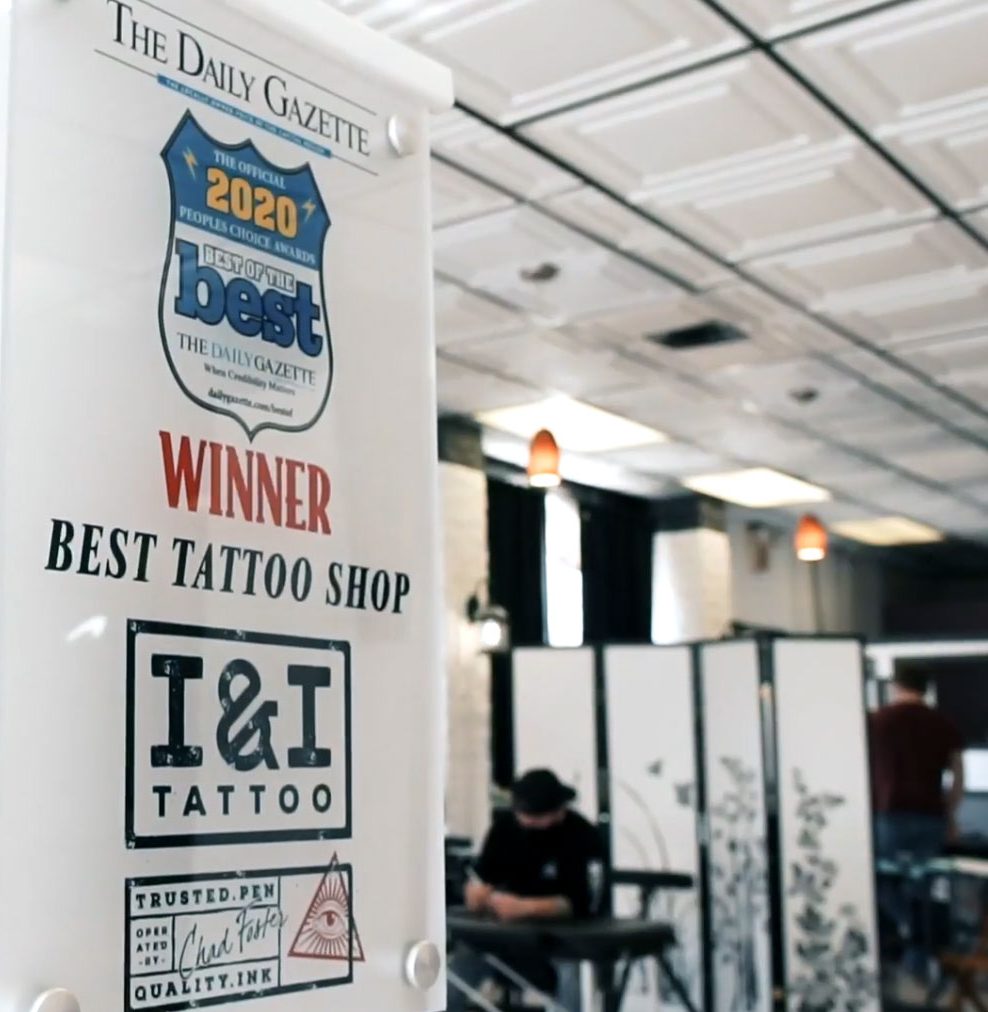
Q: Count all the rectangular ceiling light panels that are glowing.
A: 3